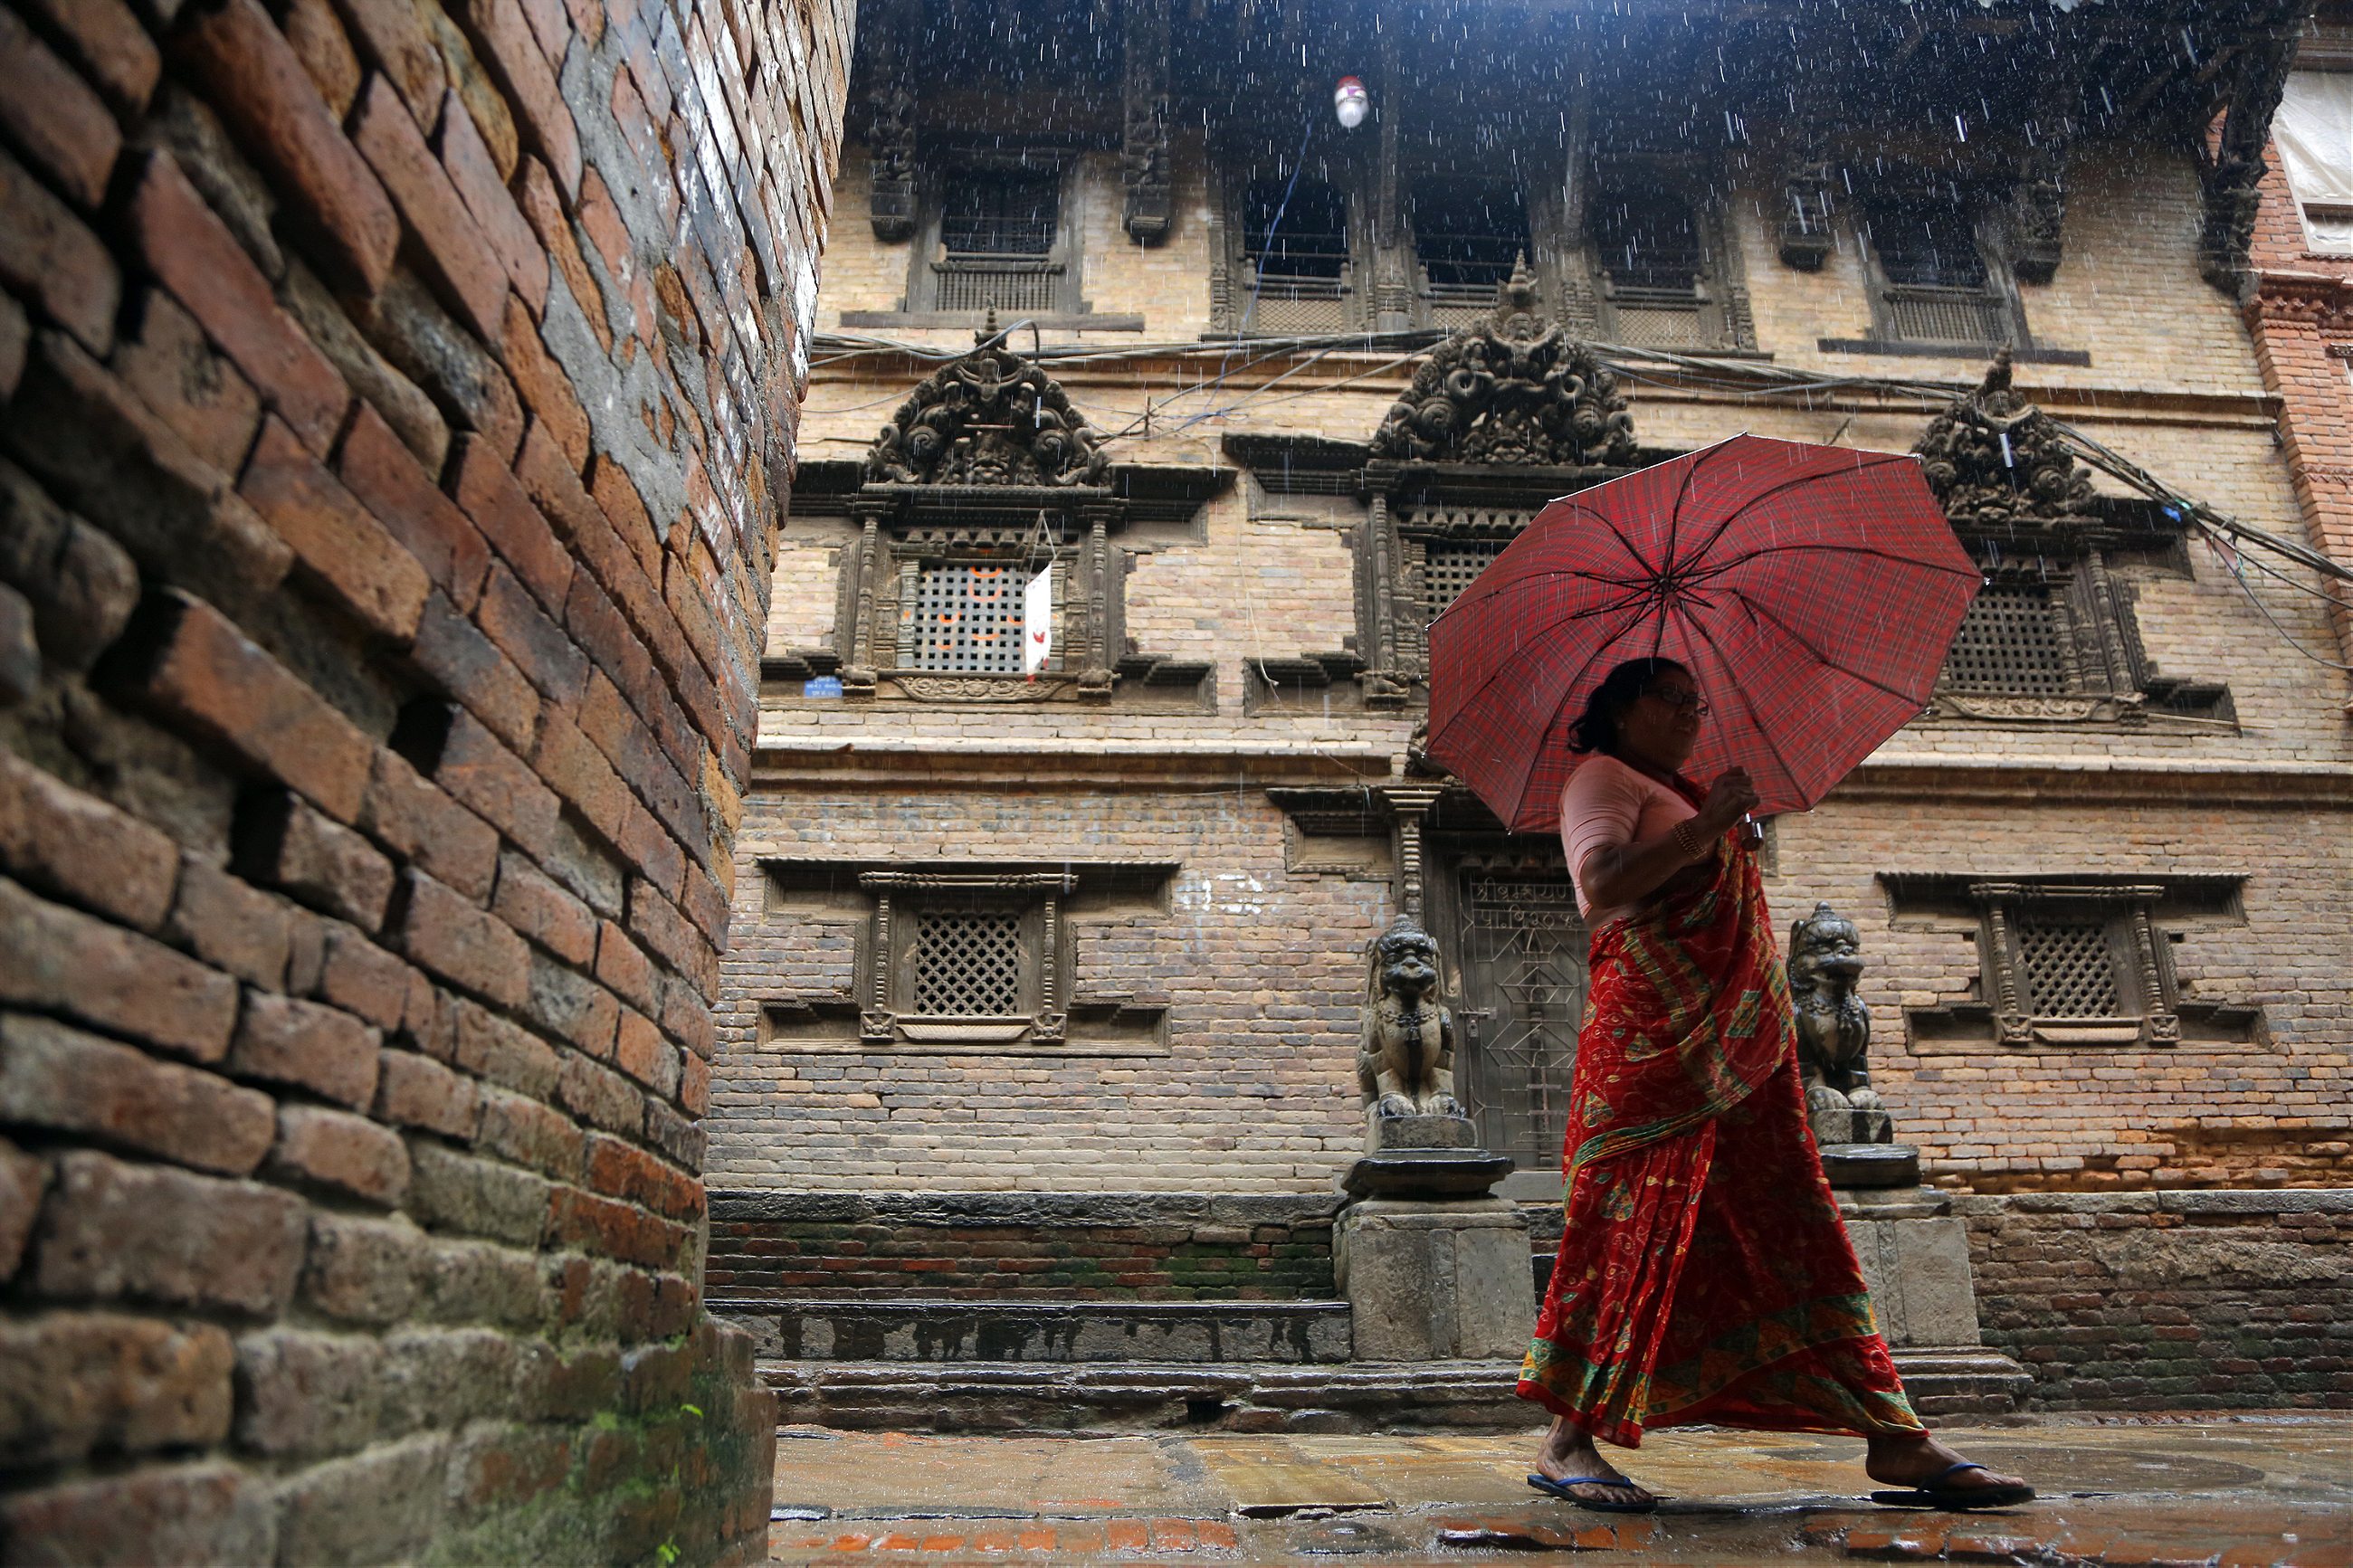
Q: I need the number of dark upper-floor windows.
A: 5